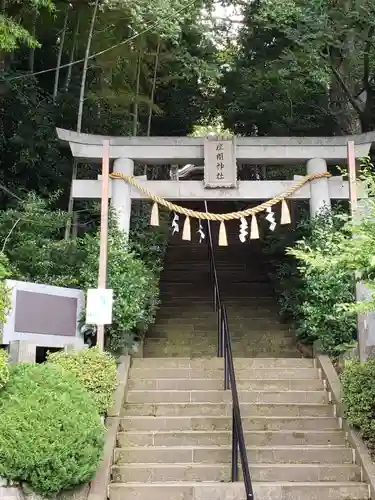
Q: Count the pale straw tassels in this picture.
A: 5